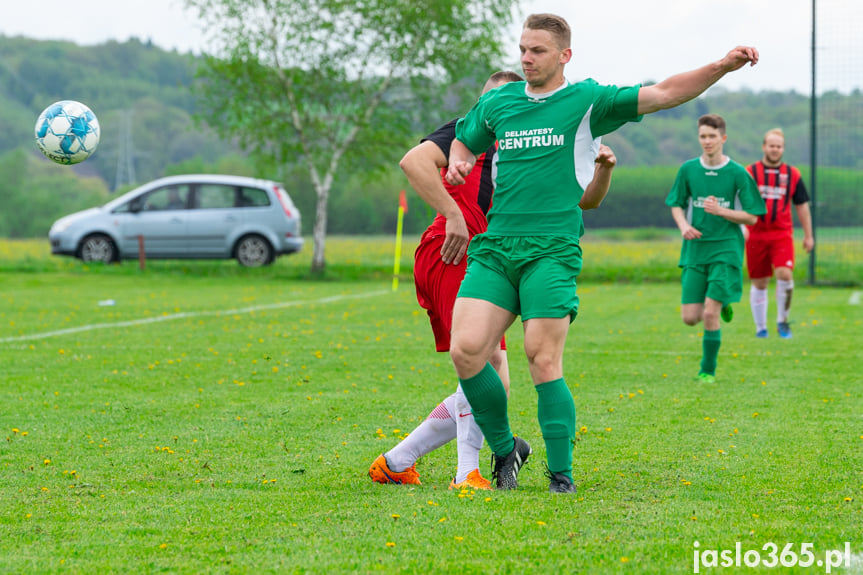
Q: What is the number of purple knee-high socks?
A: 0